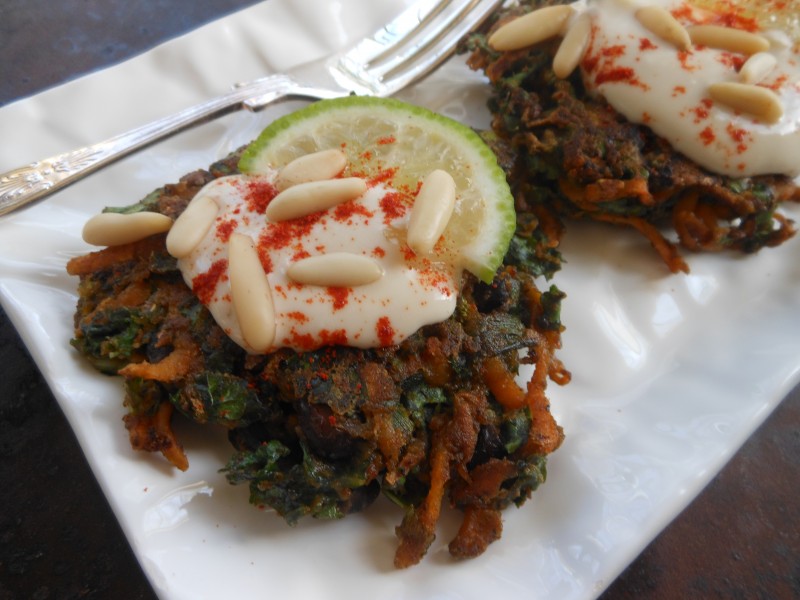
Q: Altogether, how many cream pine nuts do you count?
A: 13